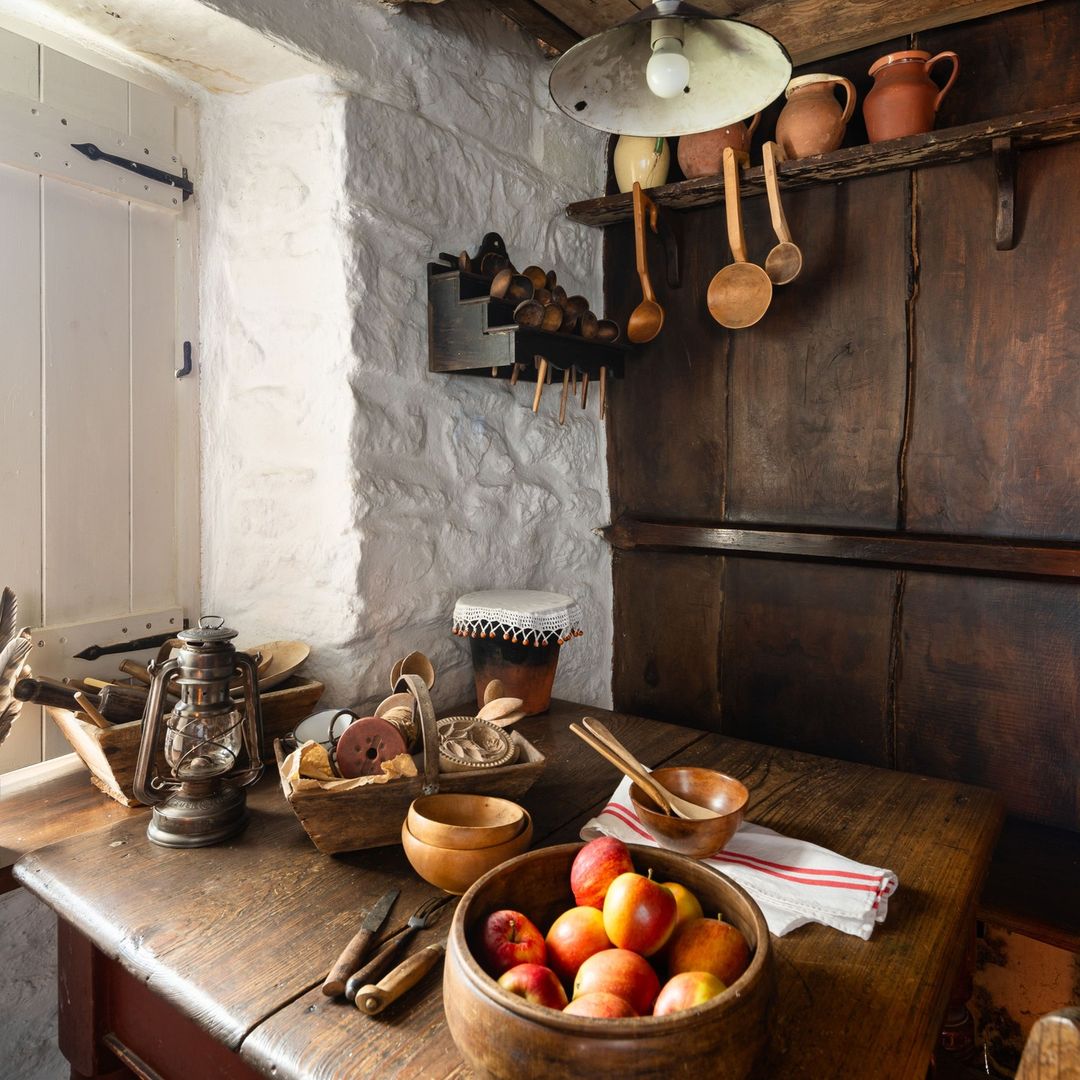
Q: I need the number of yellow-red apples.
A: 10